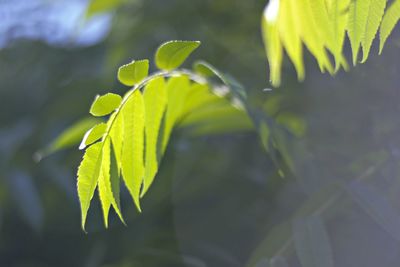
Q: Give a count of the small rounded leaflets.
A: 4